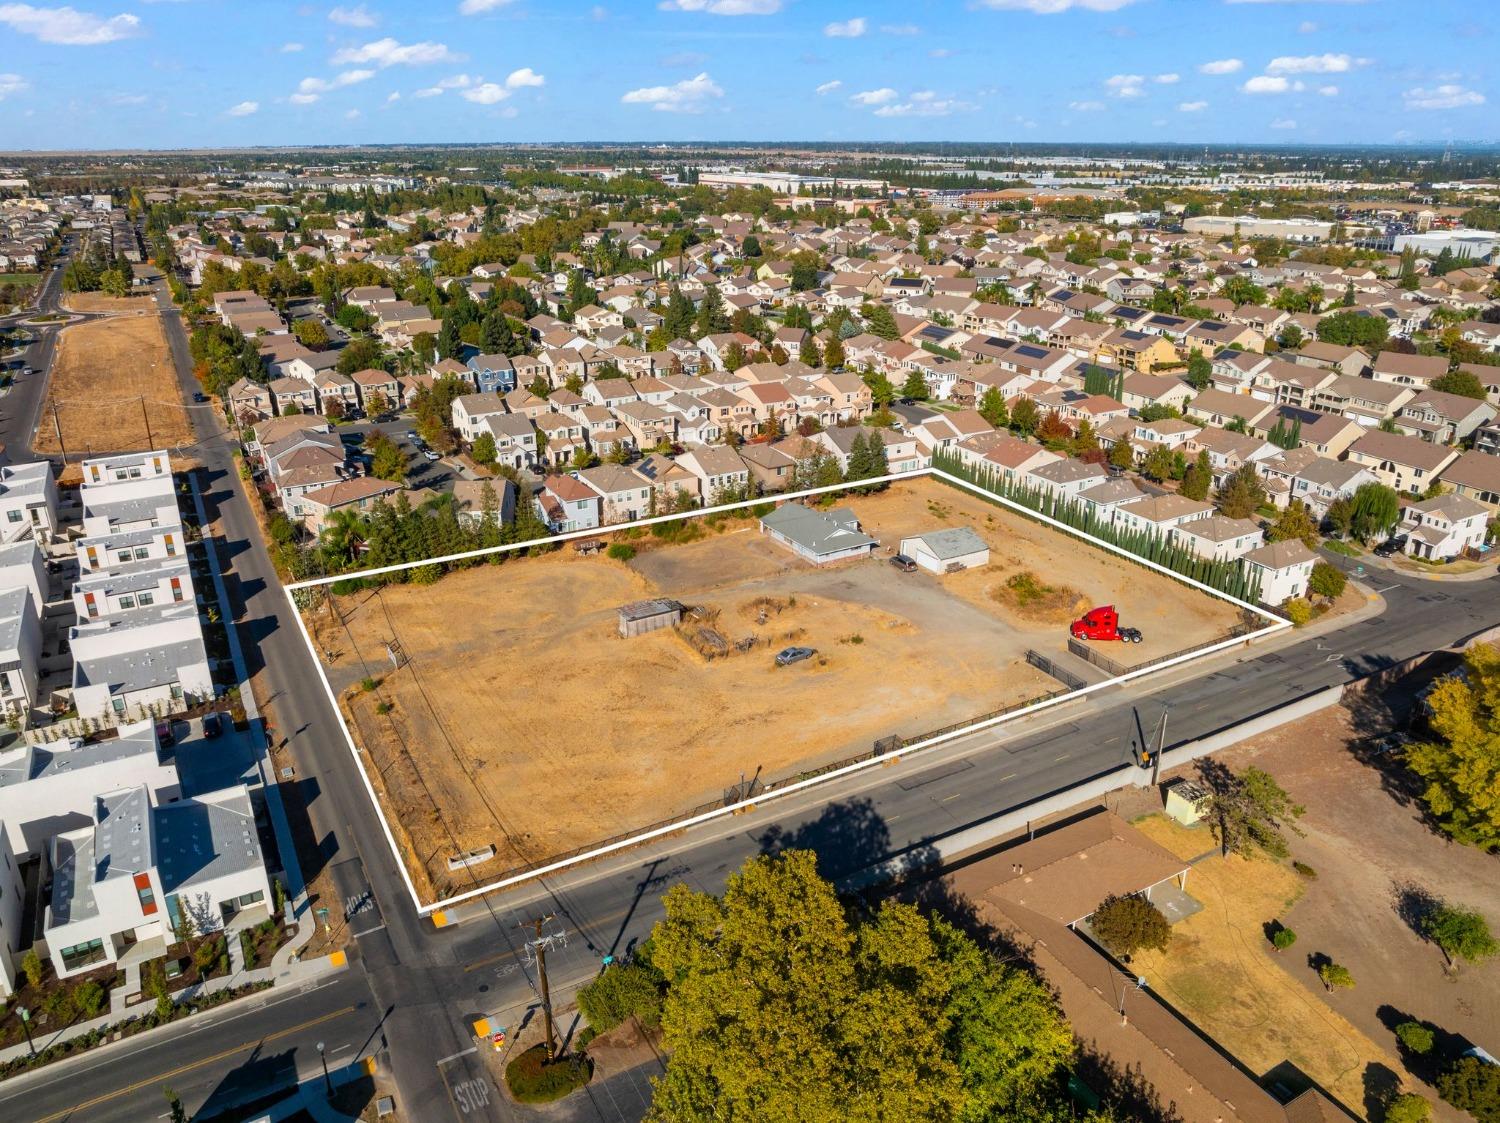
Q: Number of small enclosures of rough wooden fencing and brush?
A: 1